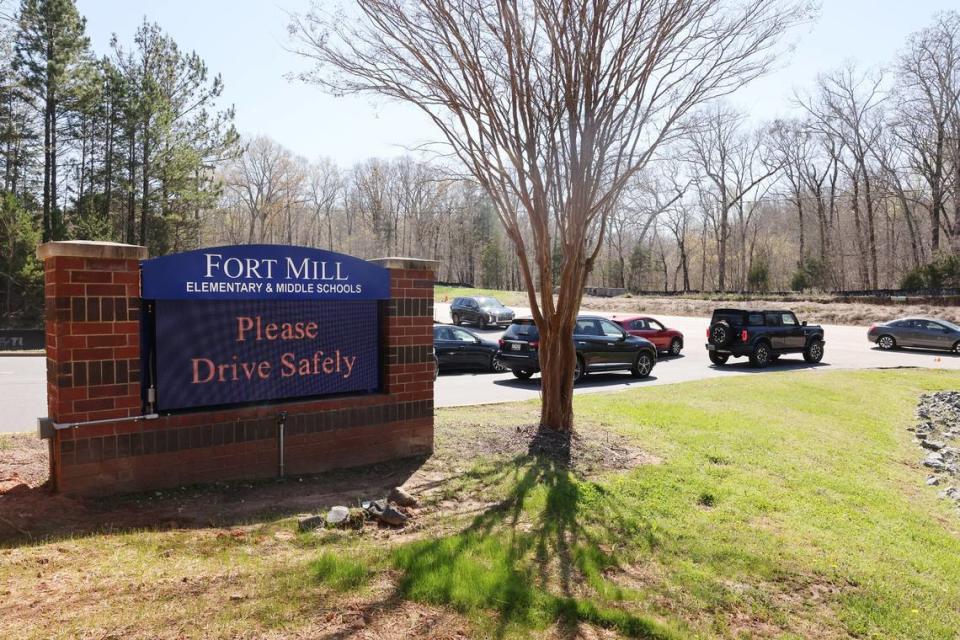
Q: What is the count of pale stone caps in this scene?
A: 2